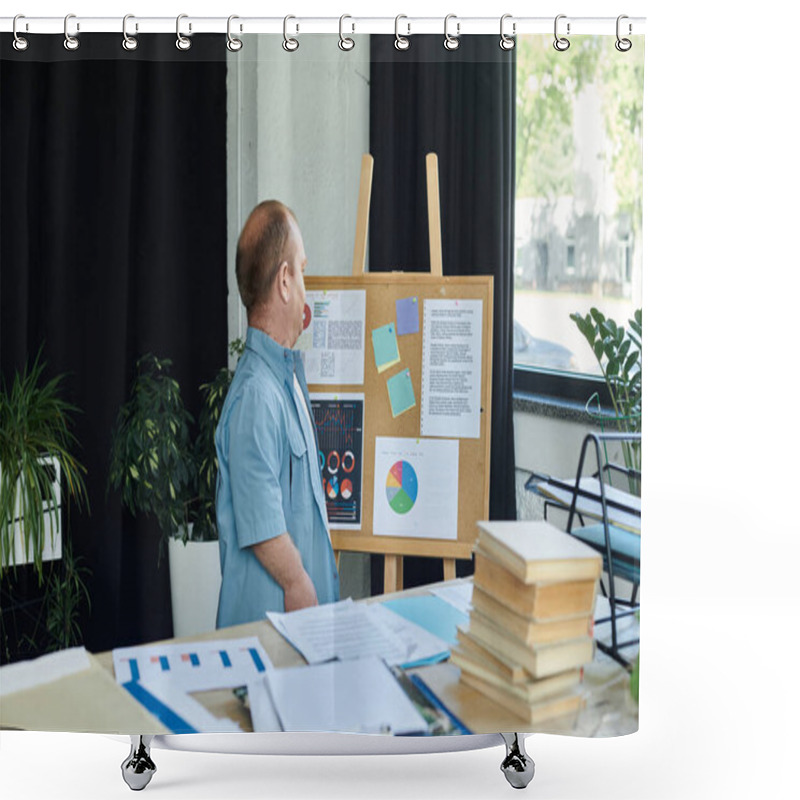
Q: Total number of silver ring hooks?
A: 12